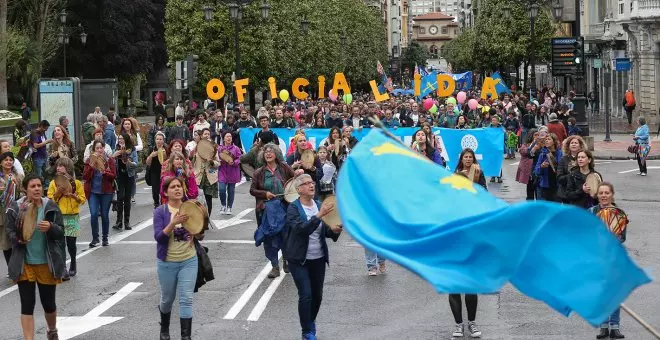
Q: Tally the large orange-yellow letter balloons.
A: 10